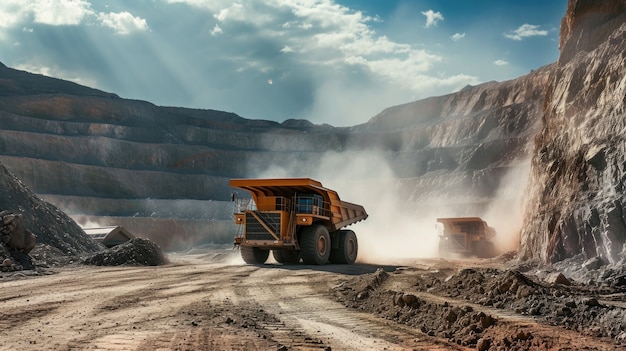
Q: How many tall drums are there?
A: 0